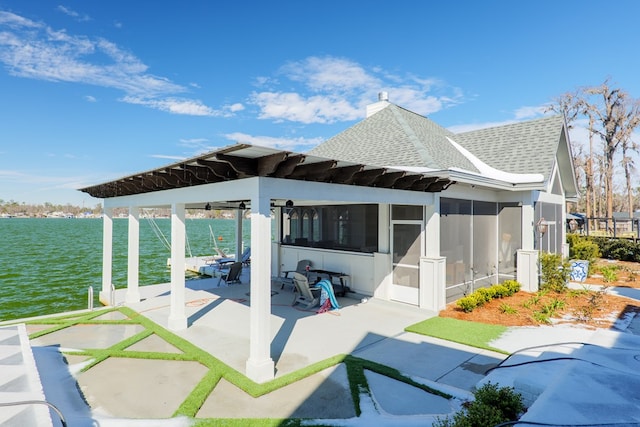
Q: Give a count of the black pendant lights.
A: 3